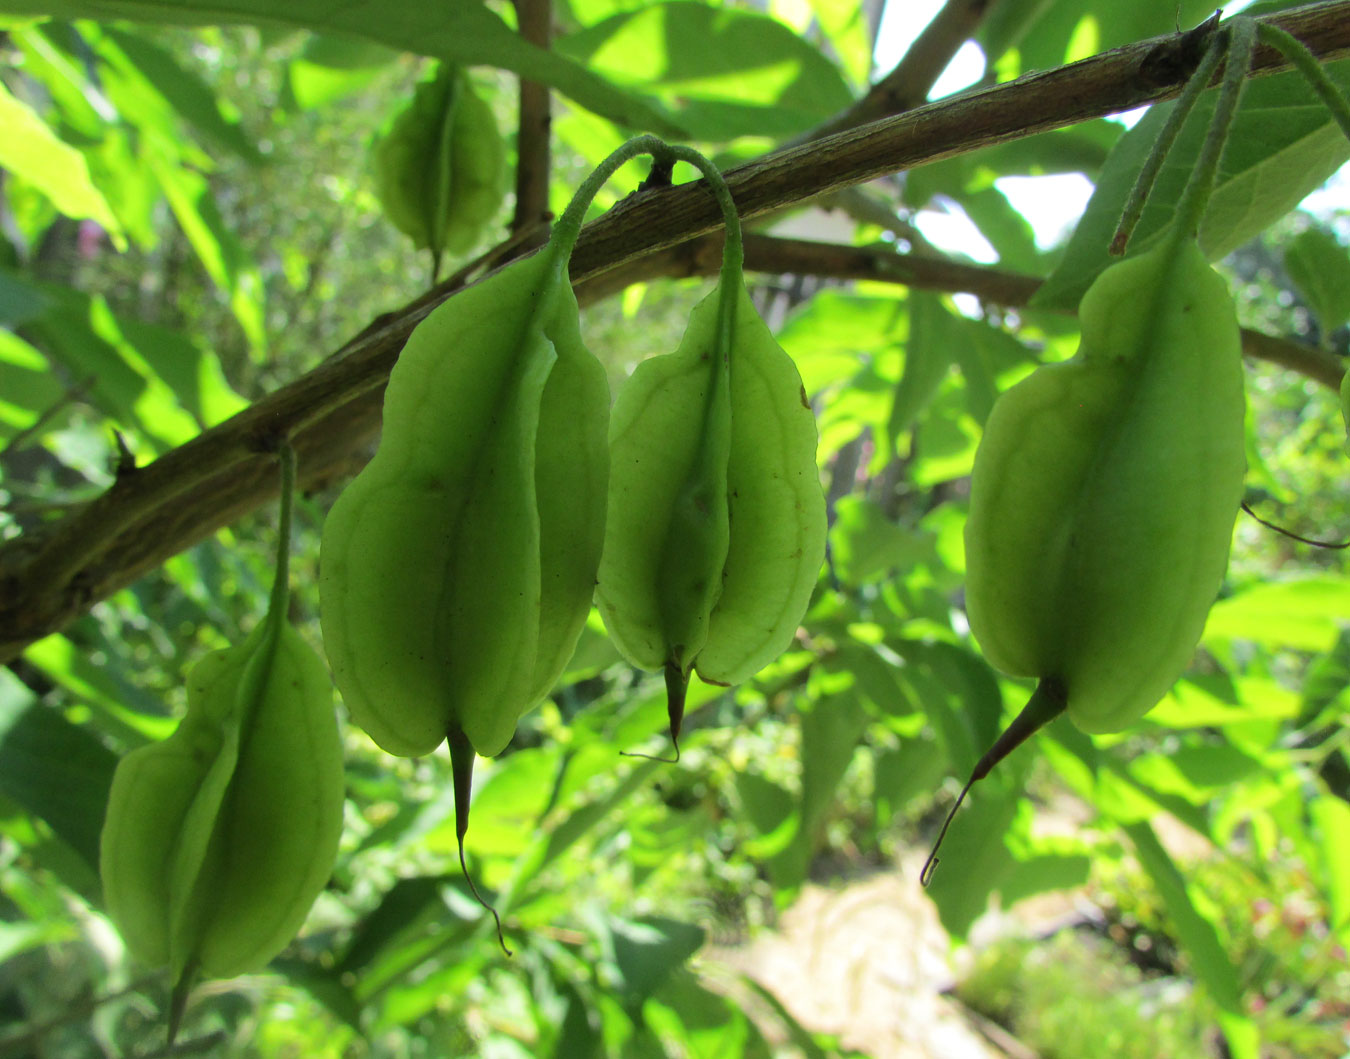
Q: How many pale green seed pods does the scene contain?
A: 5